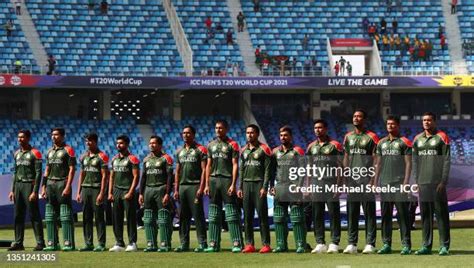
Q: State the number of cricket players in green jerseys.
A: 13